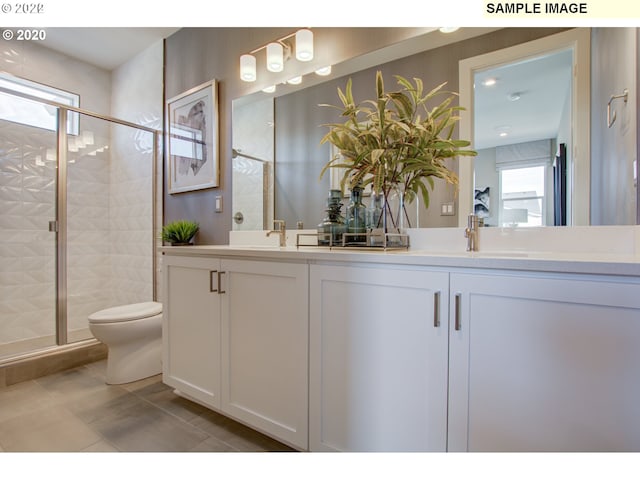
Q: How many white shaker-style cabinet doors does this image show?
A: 4